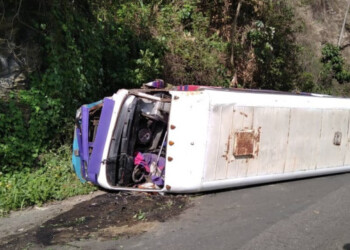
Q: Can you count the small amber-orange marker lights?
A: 5